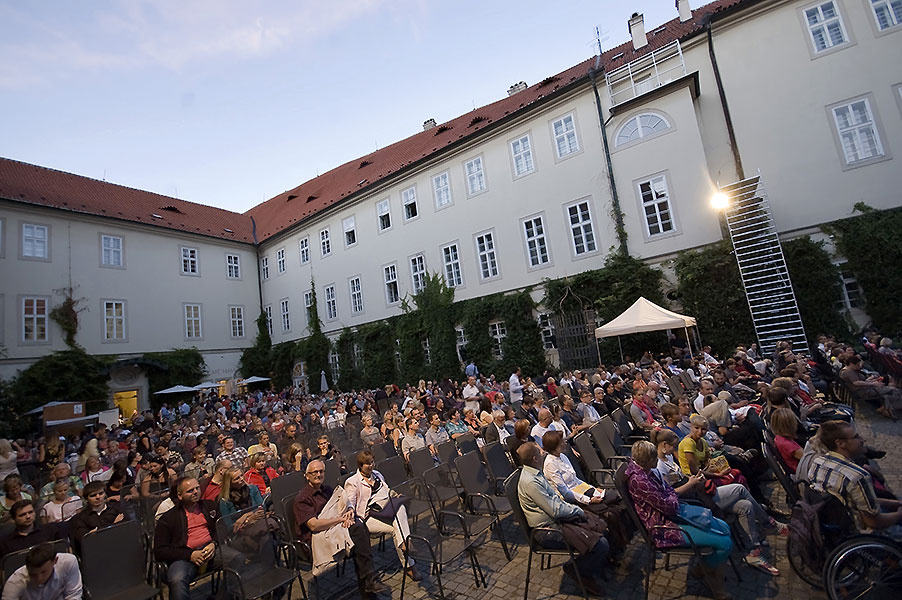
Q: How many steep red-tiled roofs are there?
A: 2